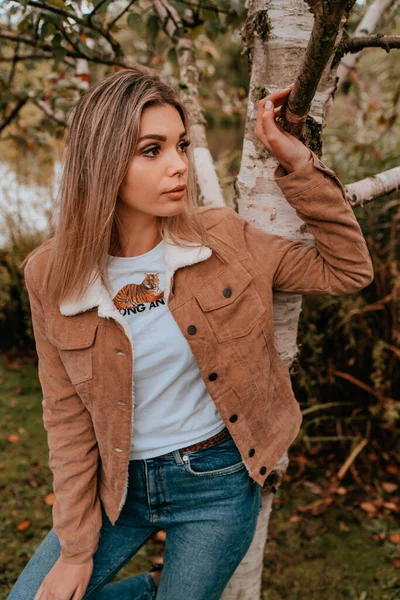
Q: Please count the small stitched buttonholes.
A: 3